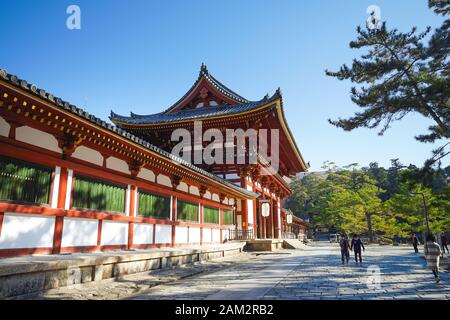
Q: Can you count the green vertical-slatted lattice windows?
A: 6